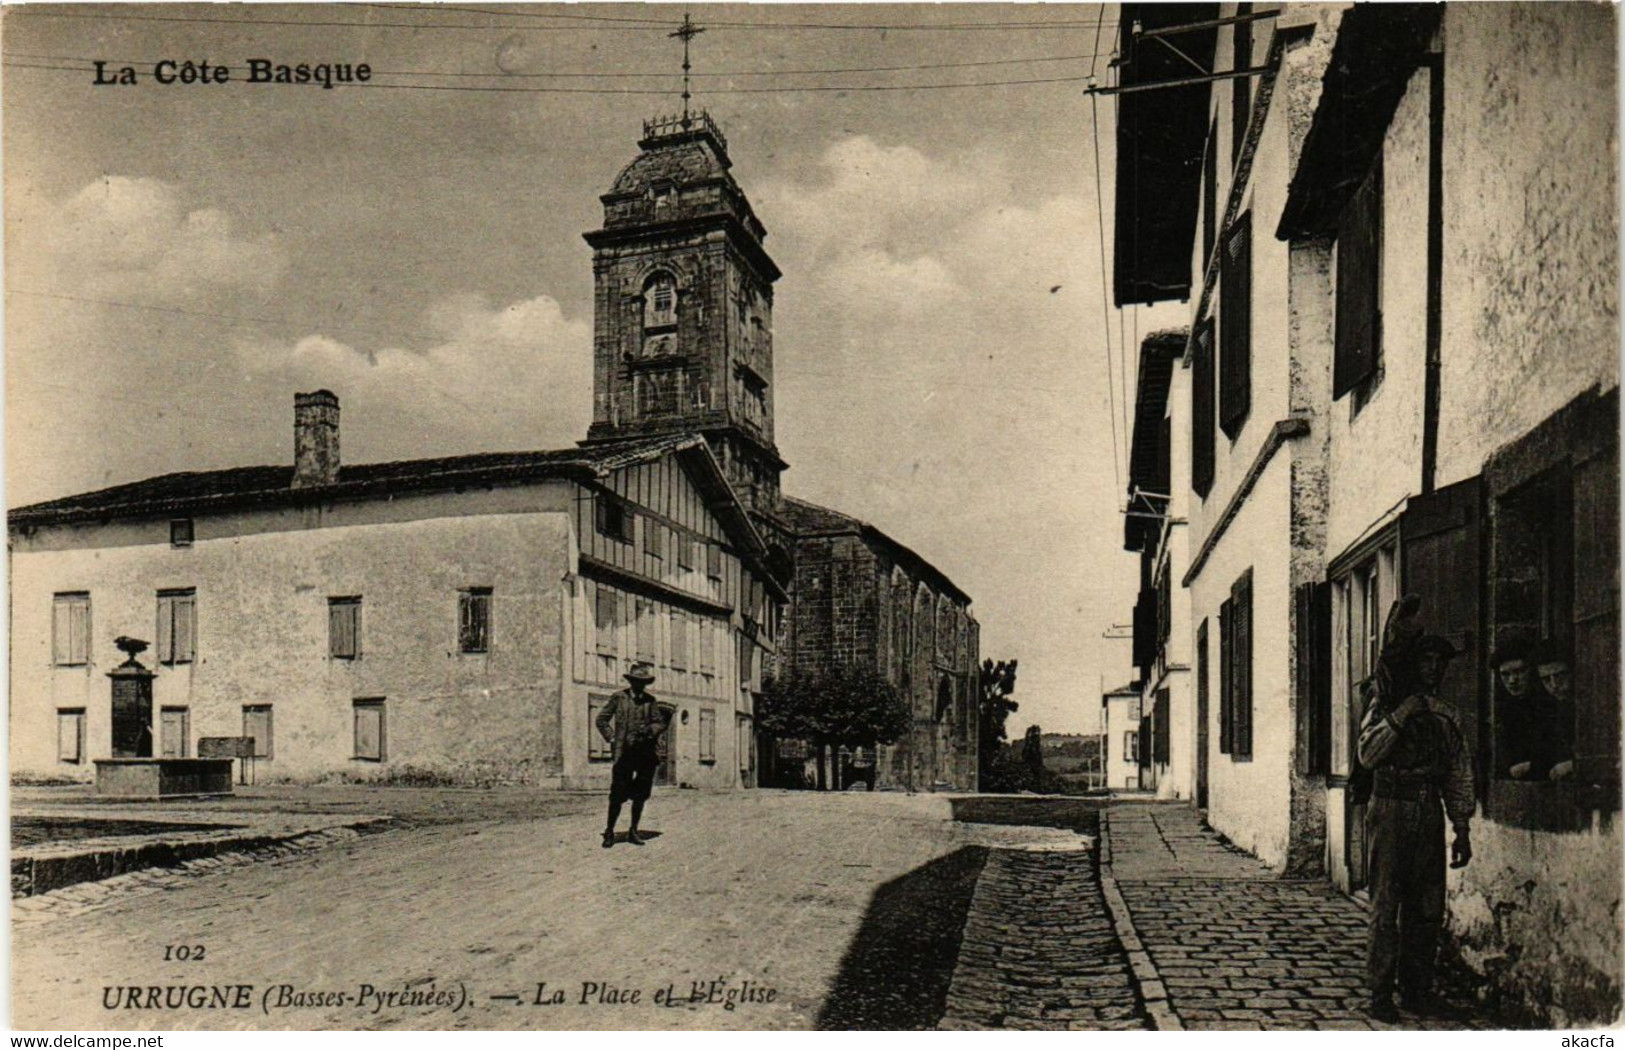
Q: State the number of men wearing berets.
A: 3